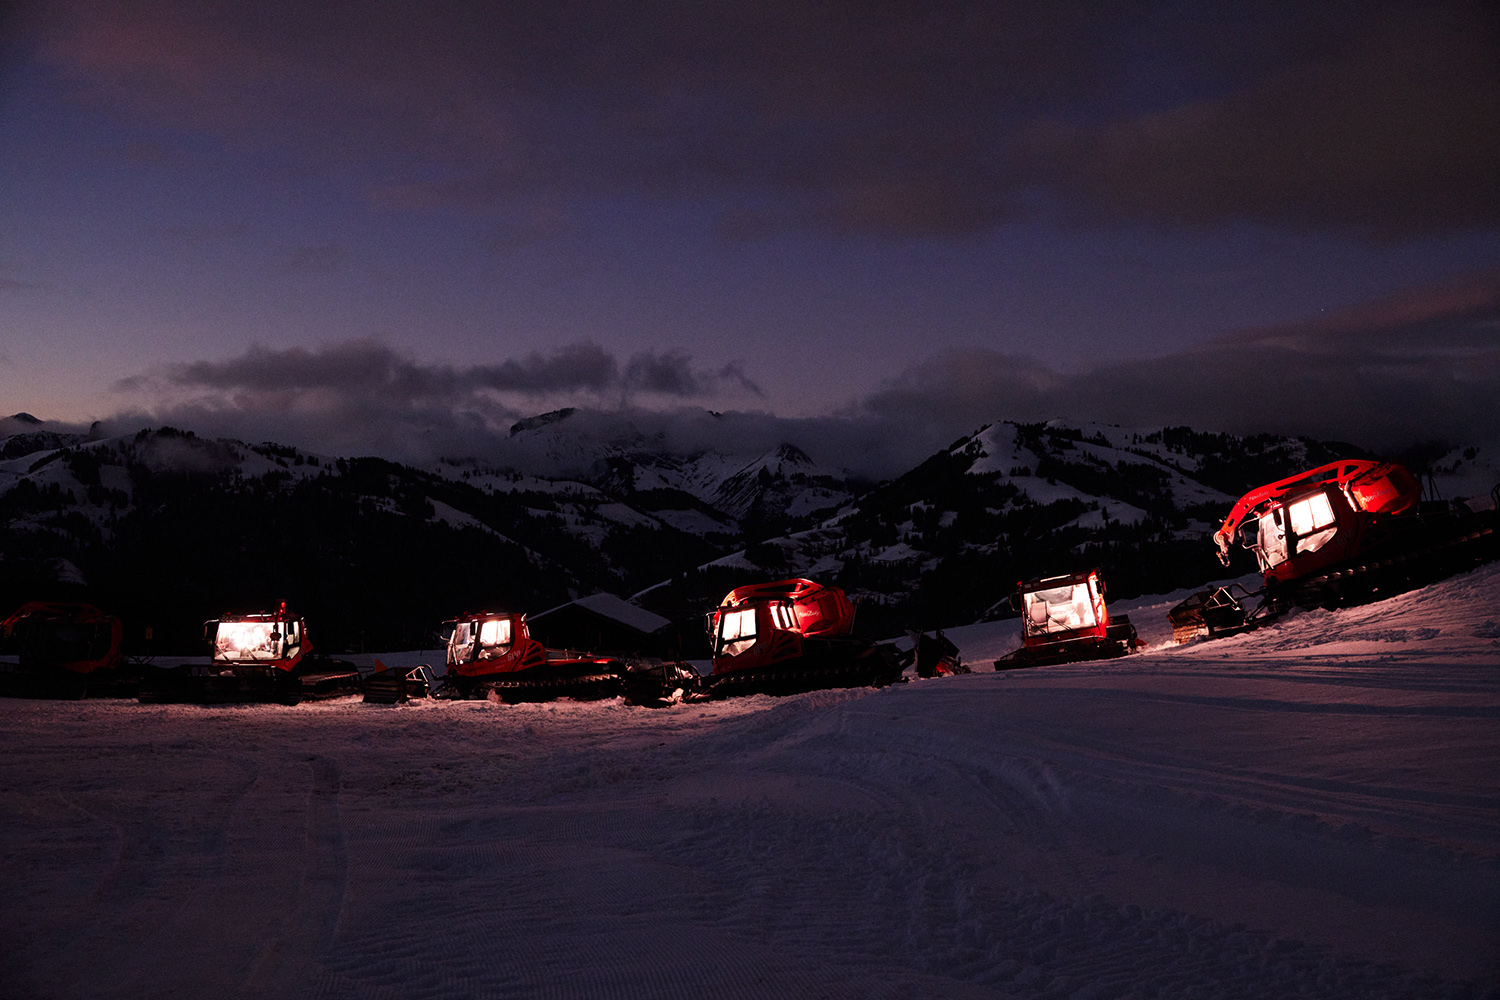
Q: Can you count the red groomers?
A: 6